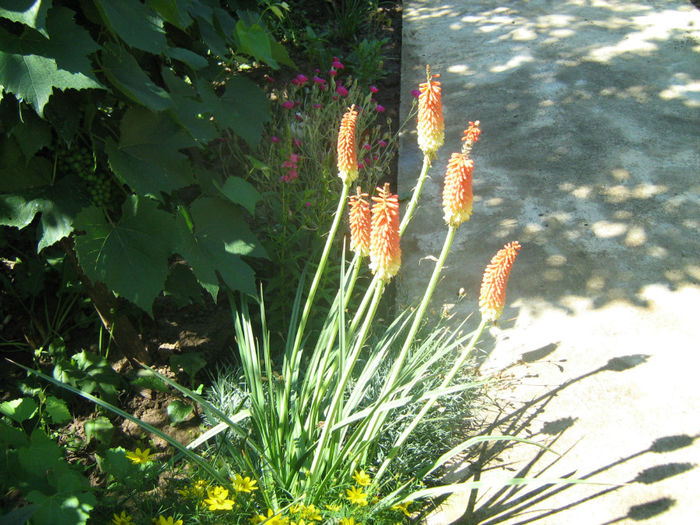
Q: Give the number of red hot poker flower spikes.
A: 6